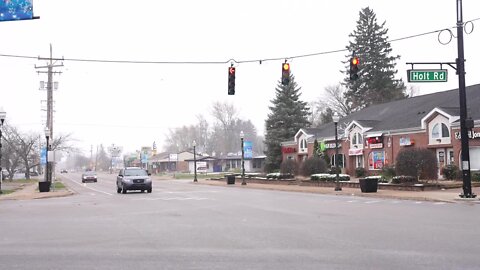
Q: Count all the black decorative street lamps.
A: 5